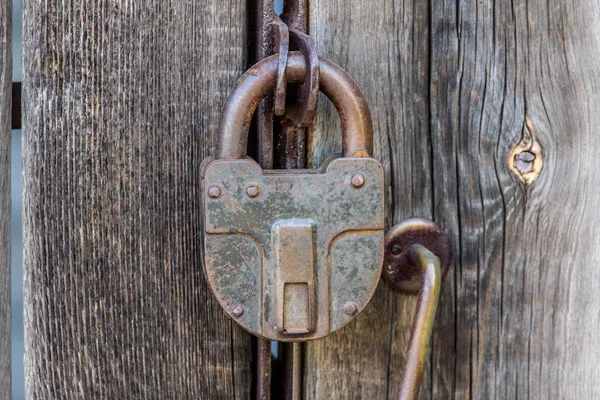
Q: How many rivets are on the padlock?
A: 5